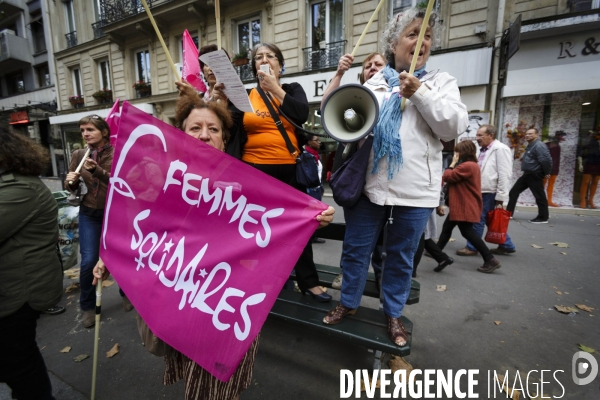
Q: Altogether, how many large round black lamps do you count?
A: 0